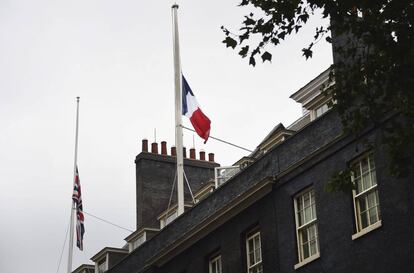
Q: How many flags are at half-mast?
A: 2